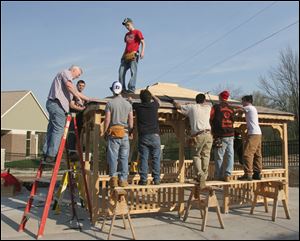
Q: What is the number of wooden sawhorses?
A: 3